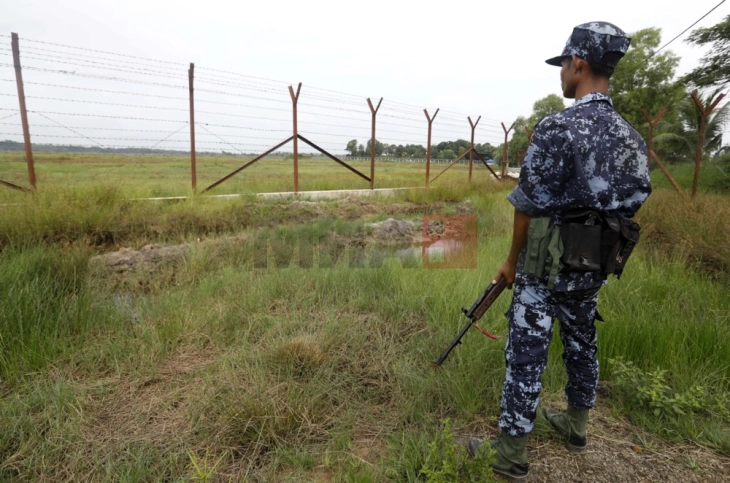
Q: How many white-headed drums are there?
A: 0